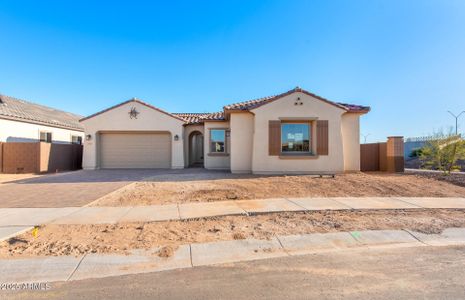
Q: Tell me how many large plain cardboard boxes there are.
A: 0